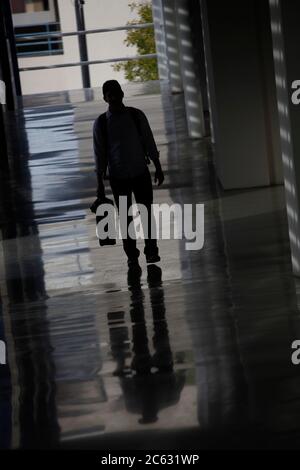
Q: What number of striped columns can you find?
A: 4